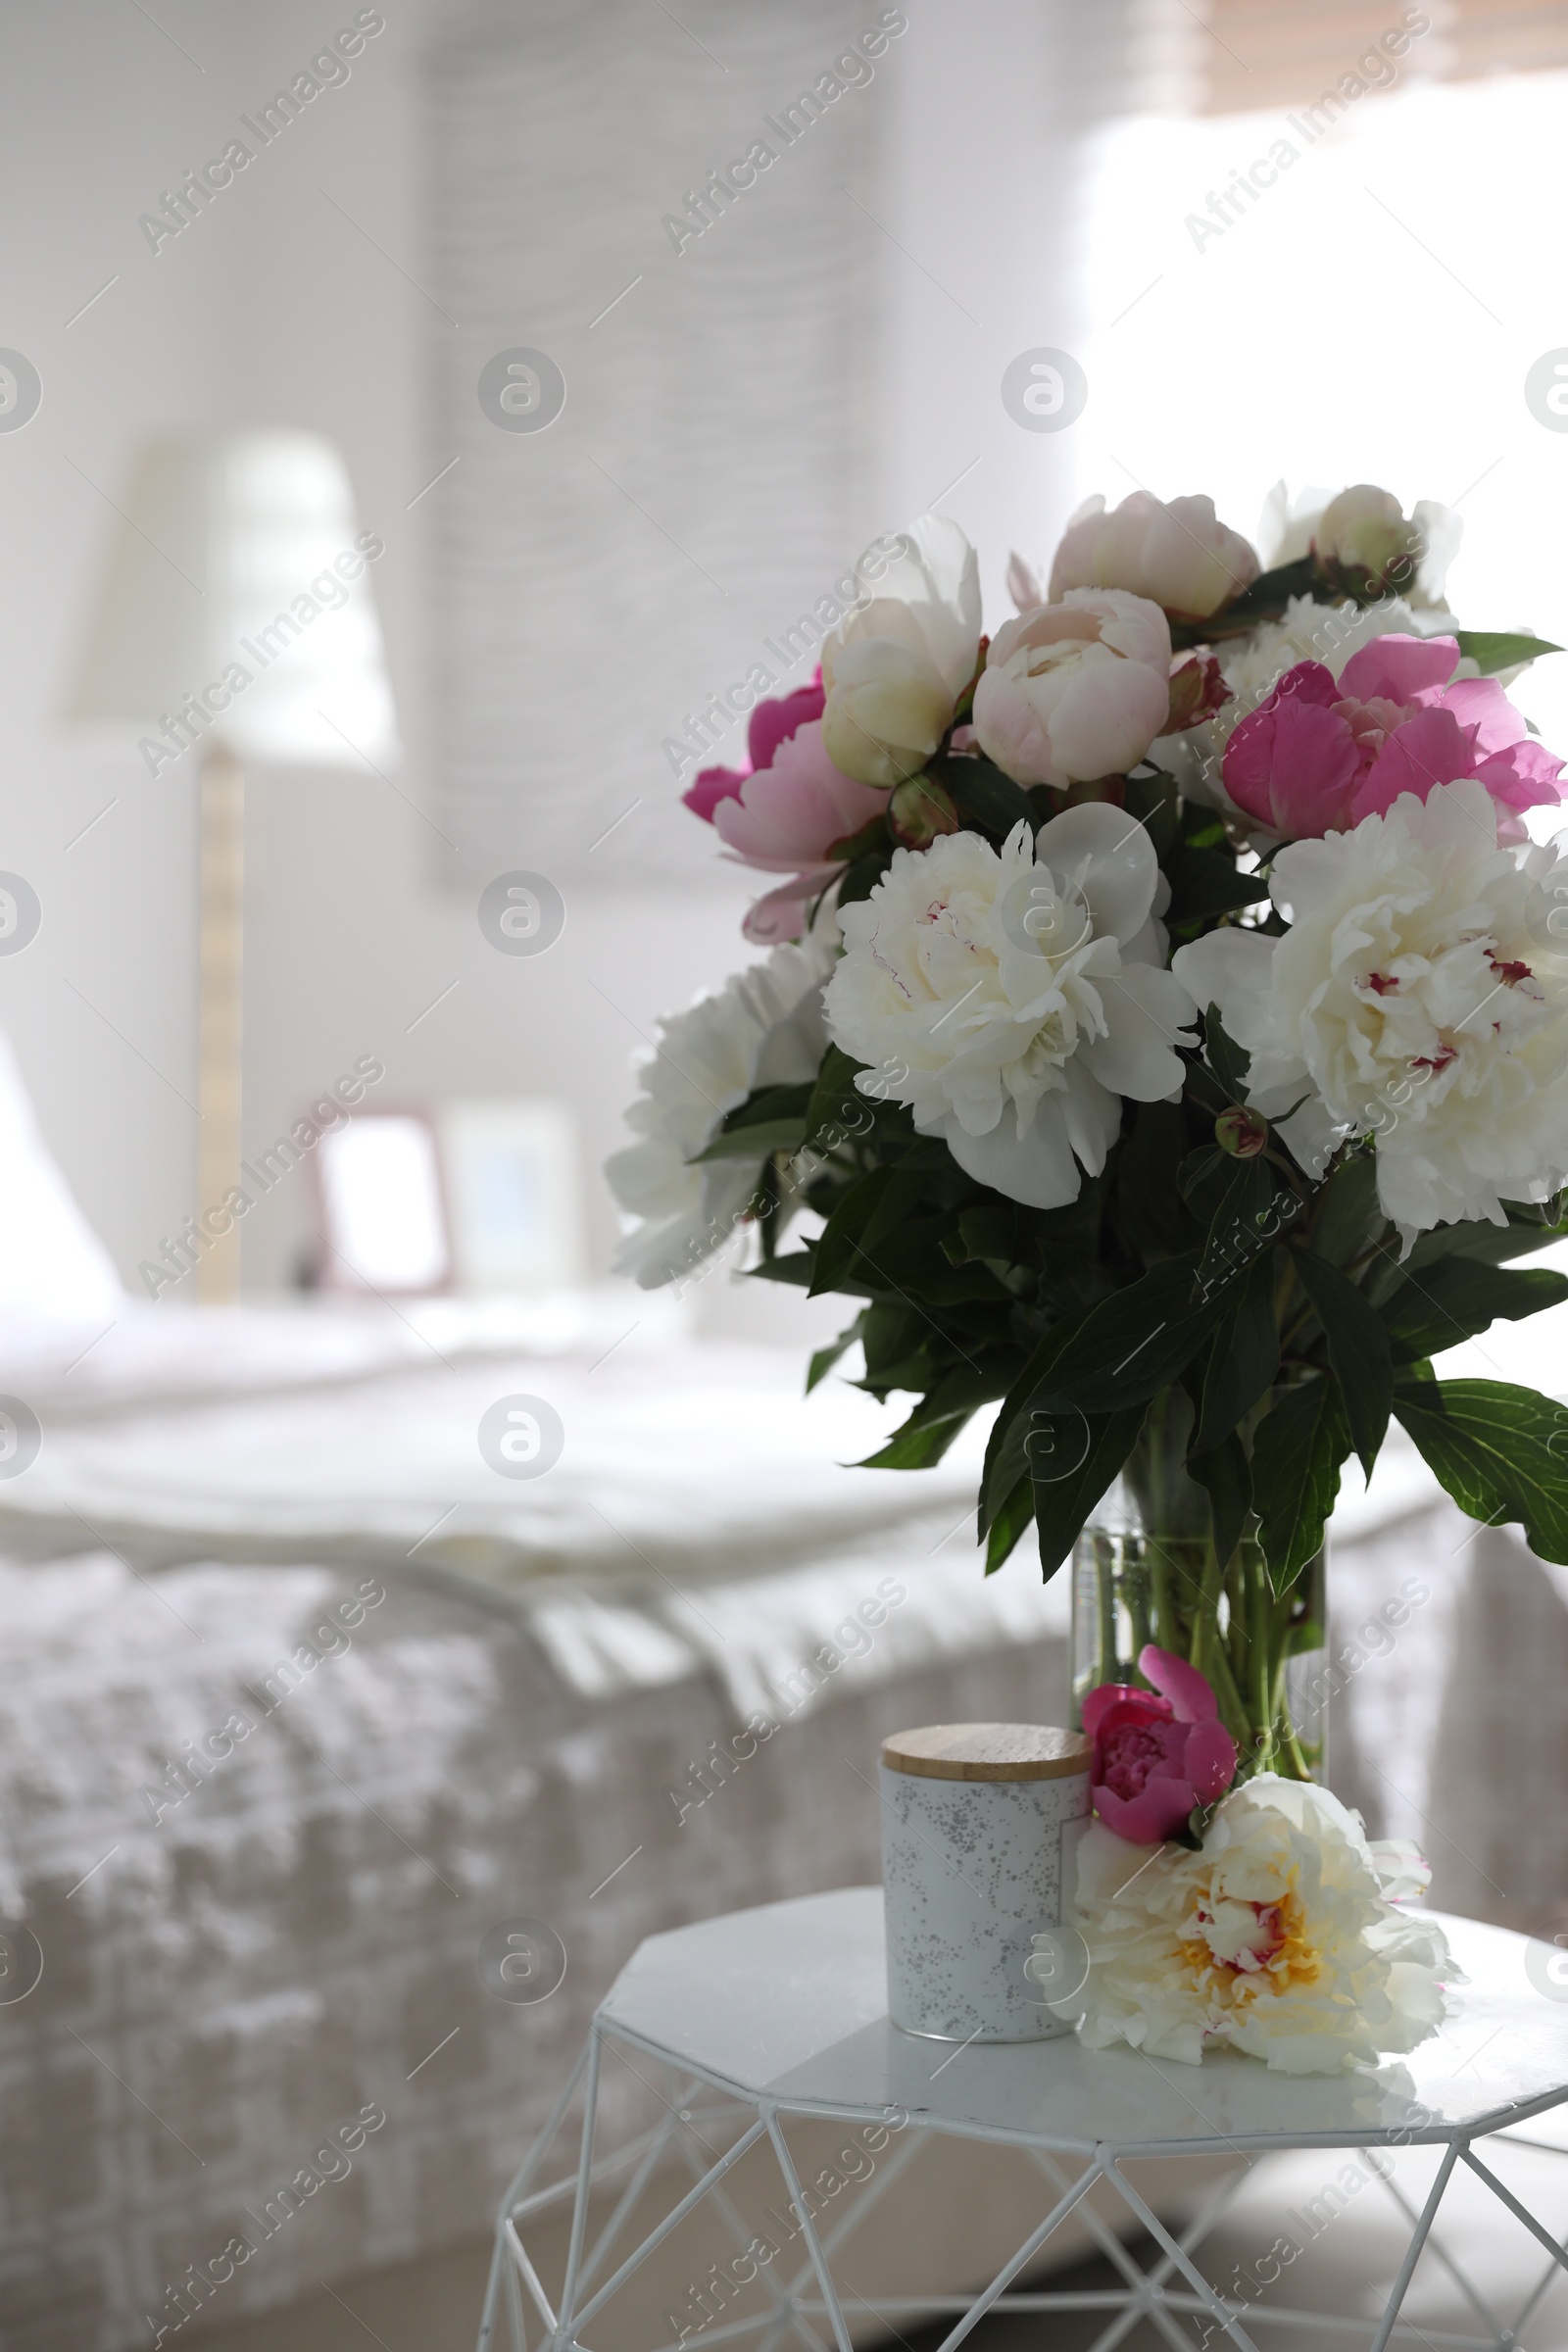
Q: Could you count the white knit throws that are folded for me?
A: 1